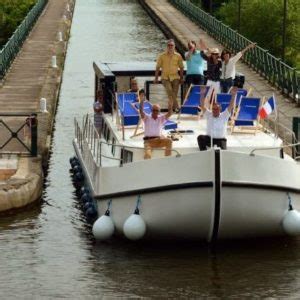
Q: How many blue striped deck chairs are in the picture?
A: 6